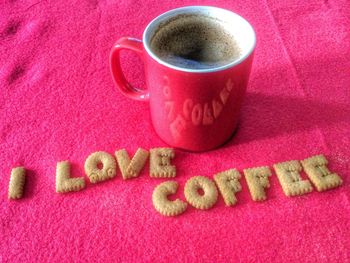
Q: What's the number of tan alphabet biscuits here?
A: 11